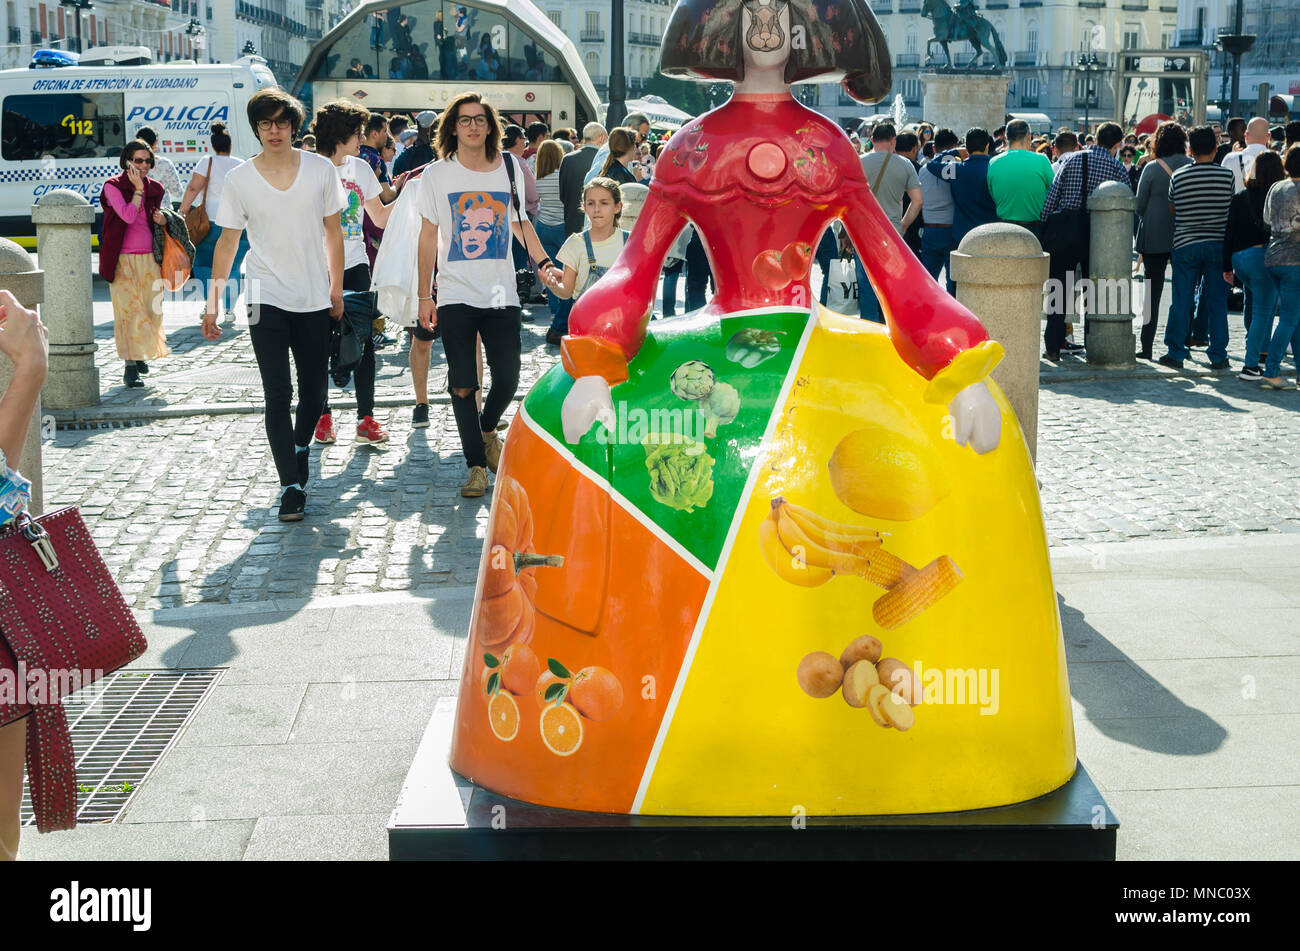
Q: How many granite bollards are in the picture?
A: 5